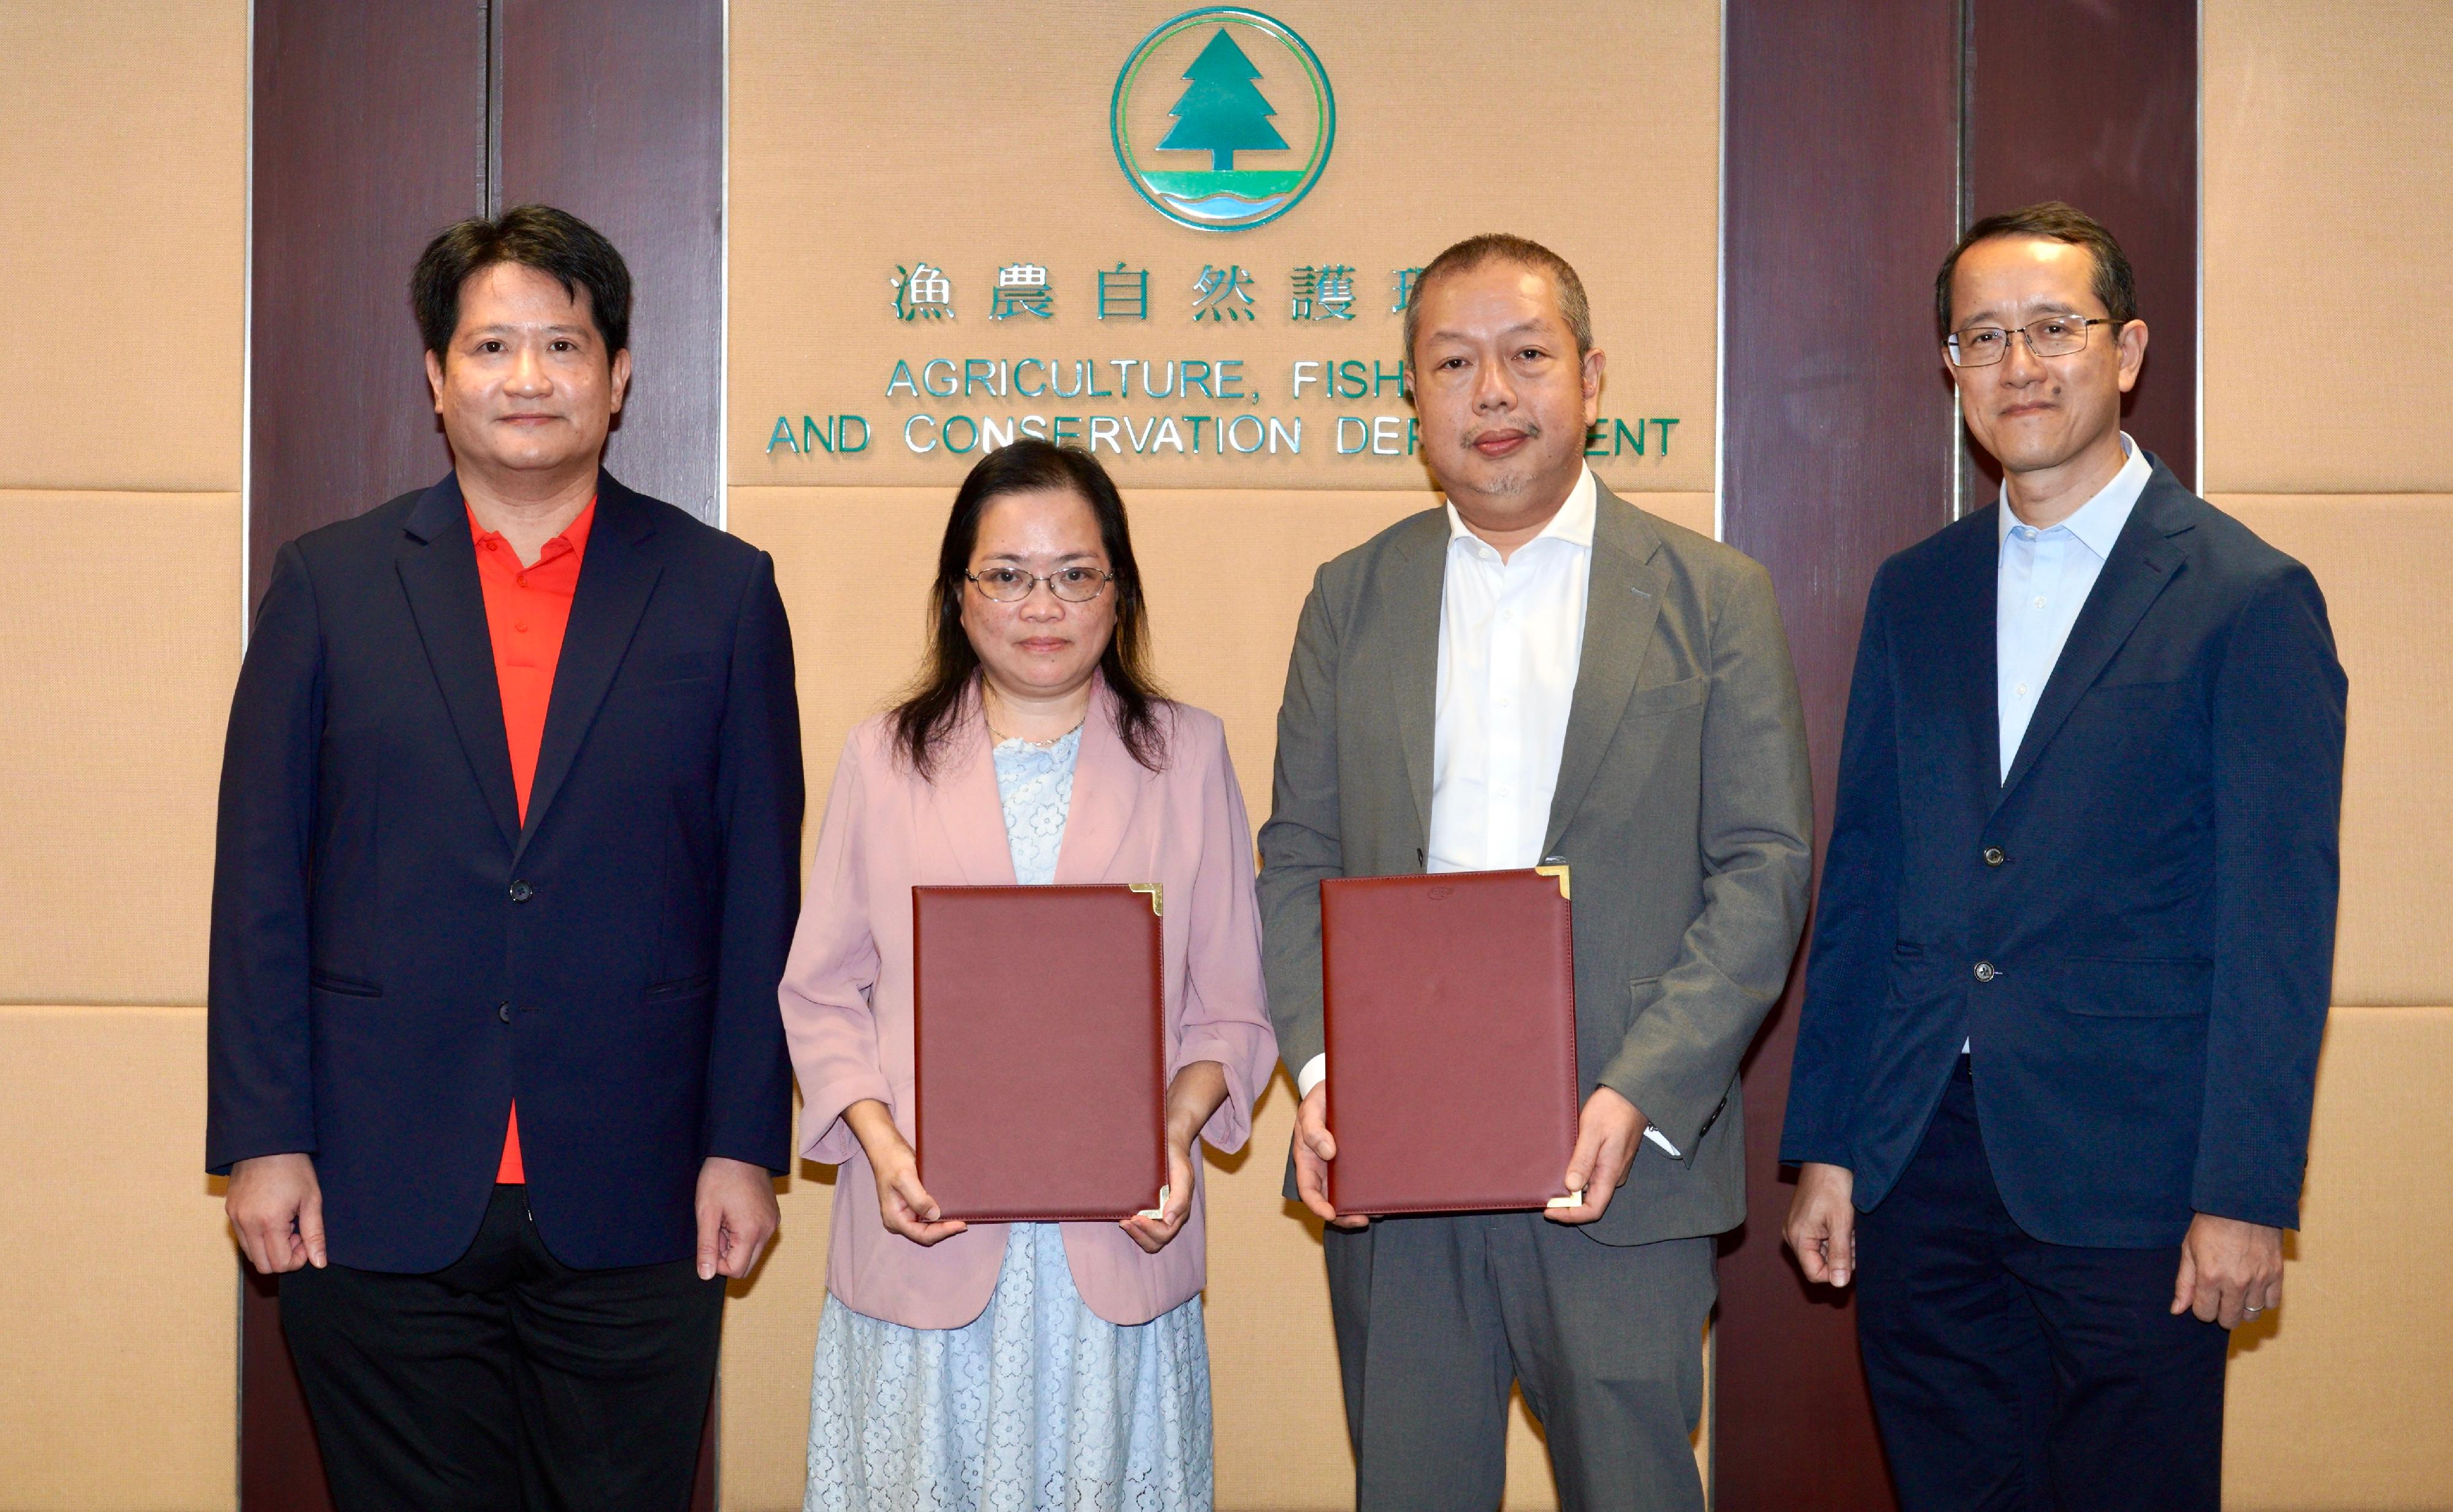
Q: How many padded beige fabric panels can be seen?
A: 9